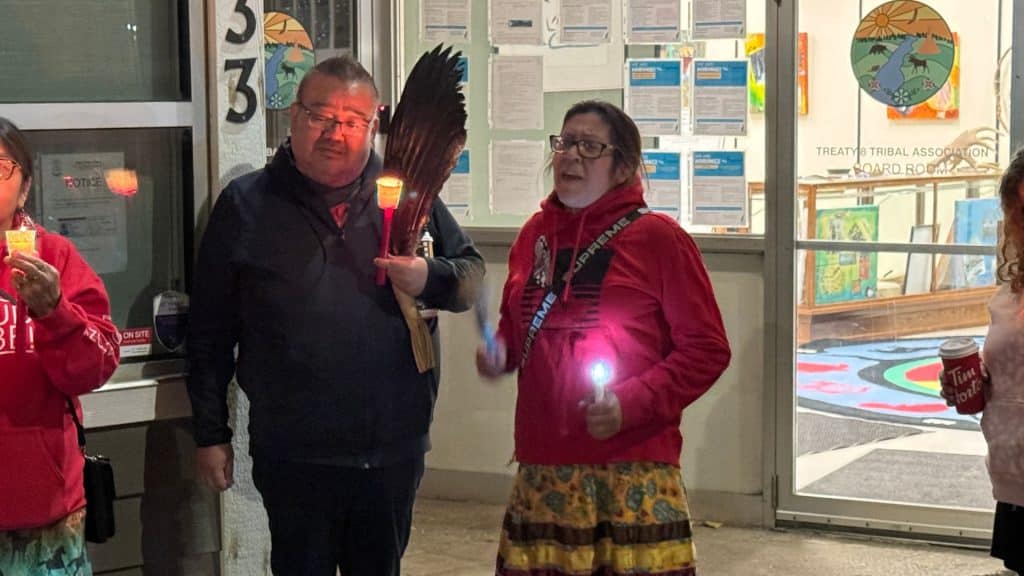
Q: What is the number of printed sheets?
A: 14